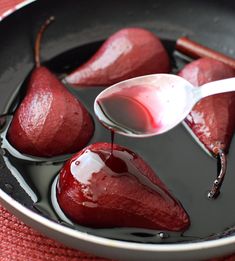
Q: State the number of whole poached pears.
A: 4